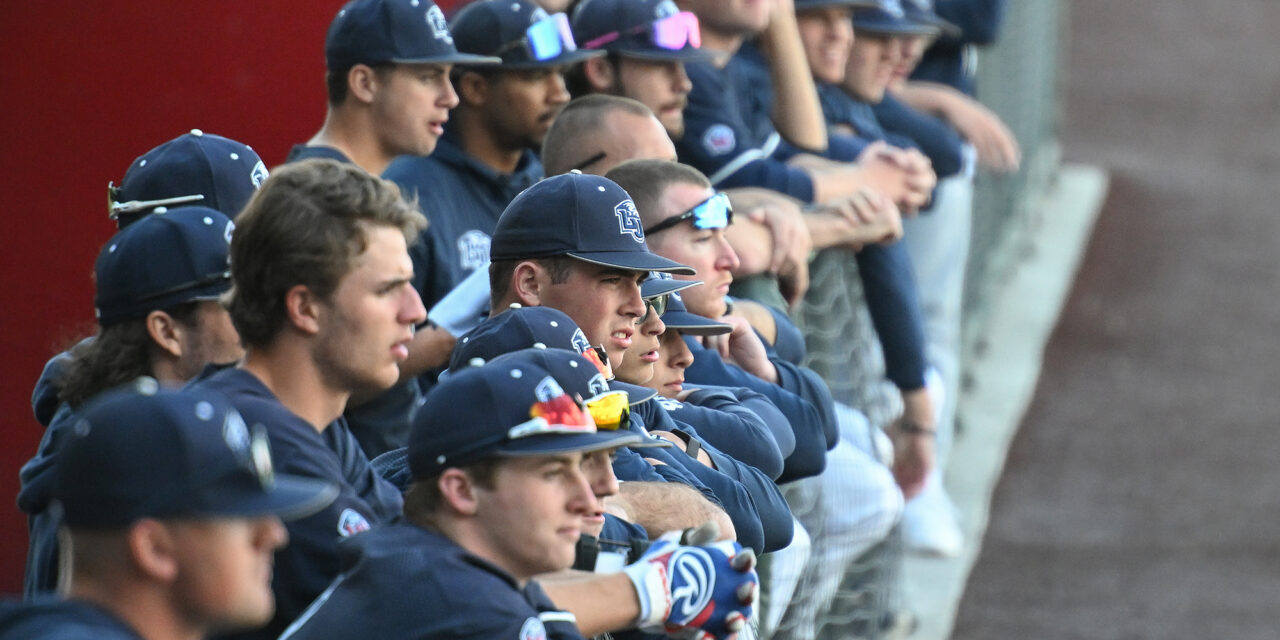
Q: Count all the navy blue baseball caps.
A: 15